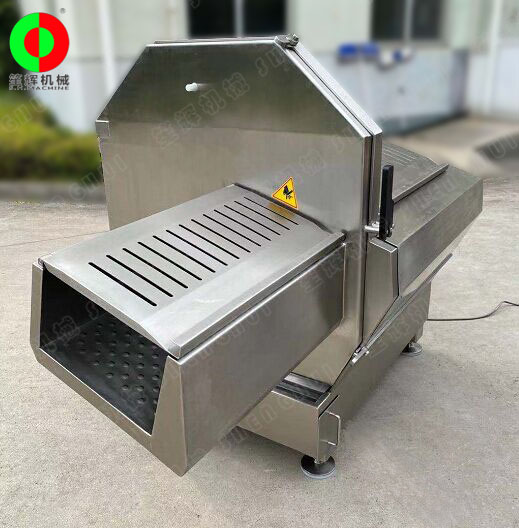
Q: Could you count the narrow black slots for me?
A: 13